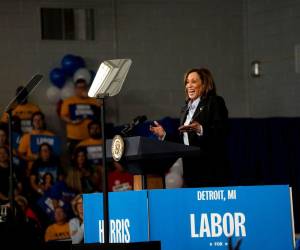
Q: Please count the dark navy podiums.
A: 1